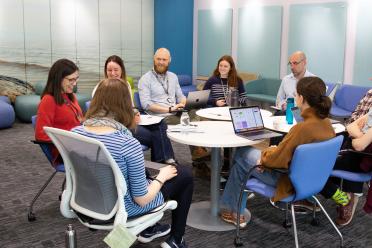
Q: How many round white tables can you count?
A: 3